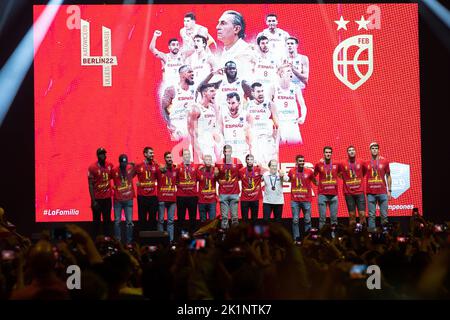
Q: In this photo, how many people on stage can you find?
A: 13